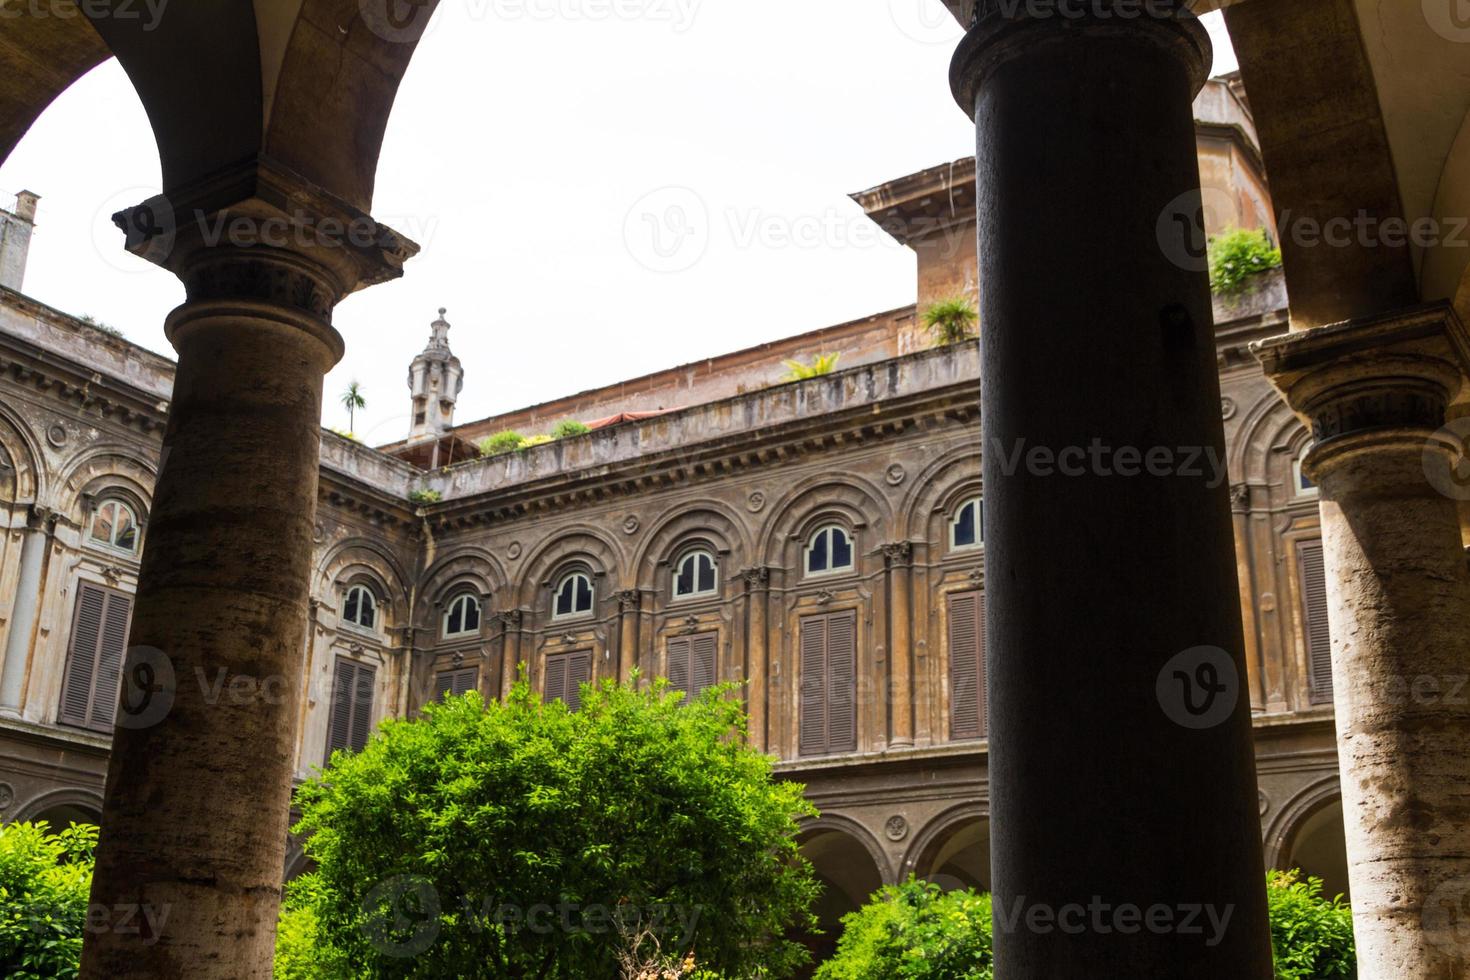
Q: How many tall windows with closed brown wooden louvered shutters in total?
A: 8